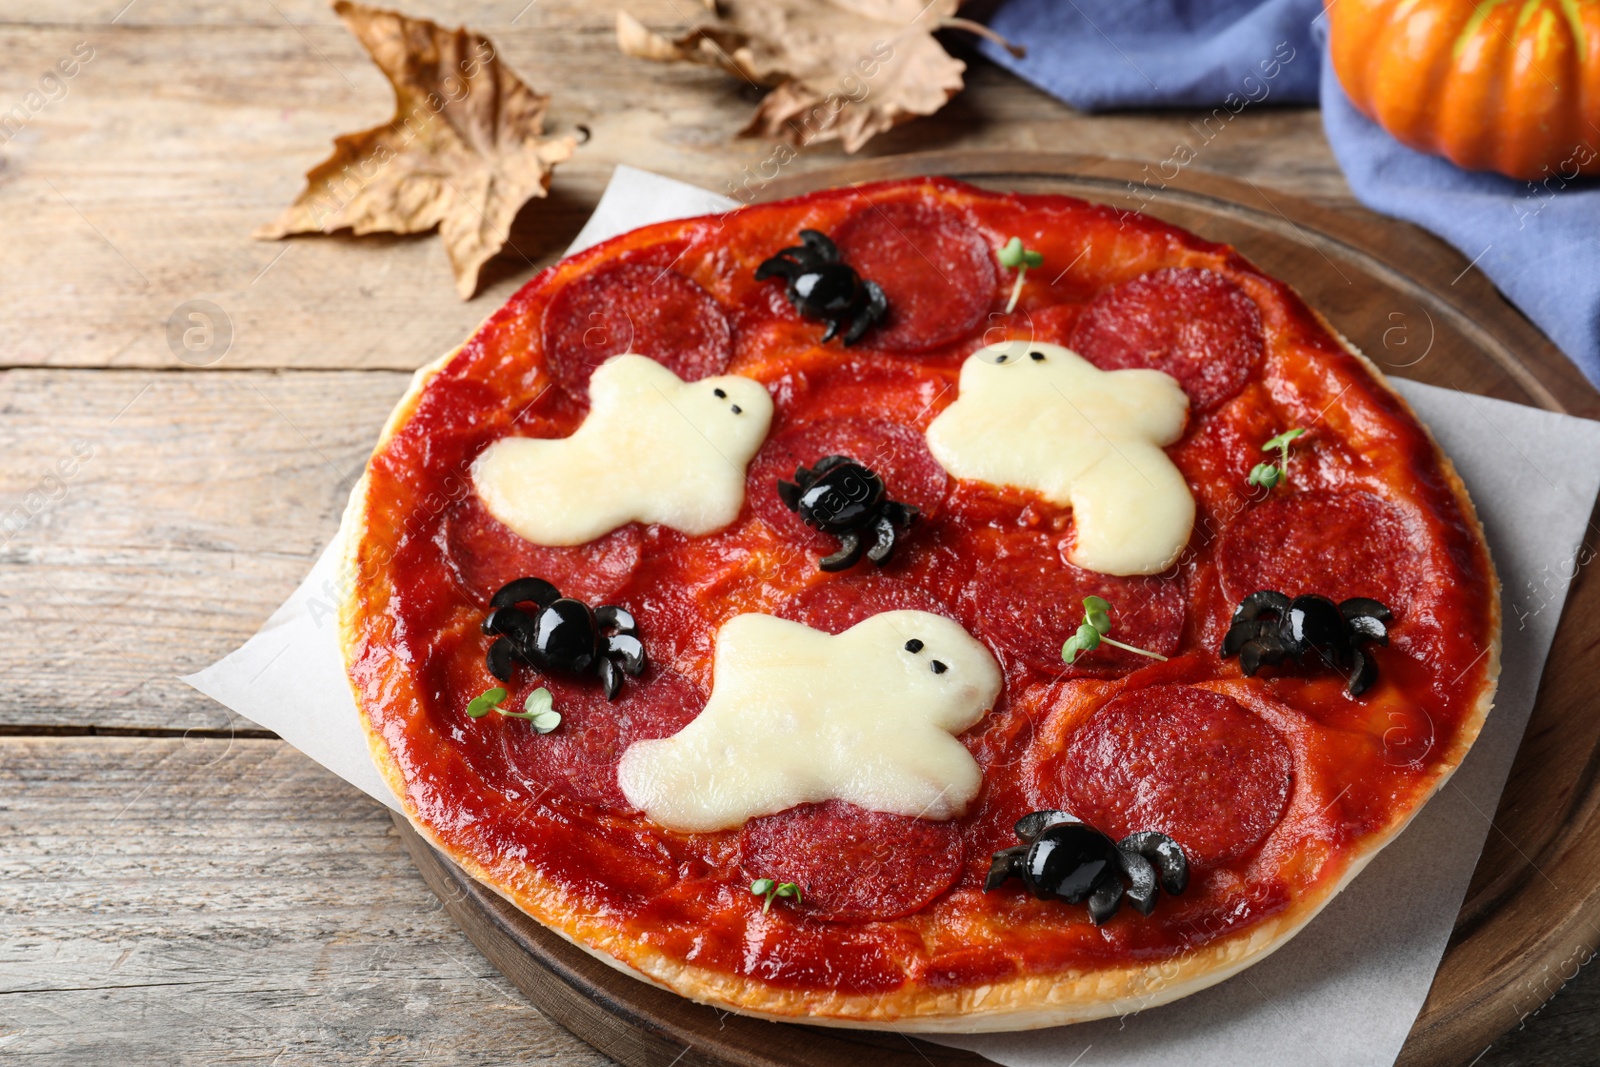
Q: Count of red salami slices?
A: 11